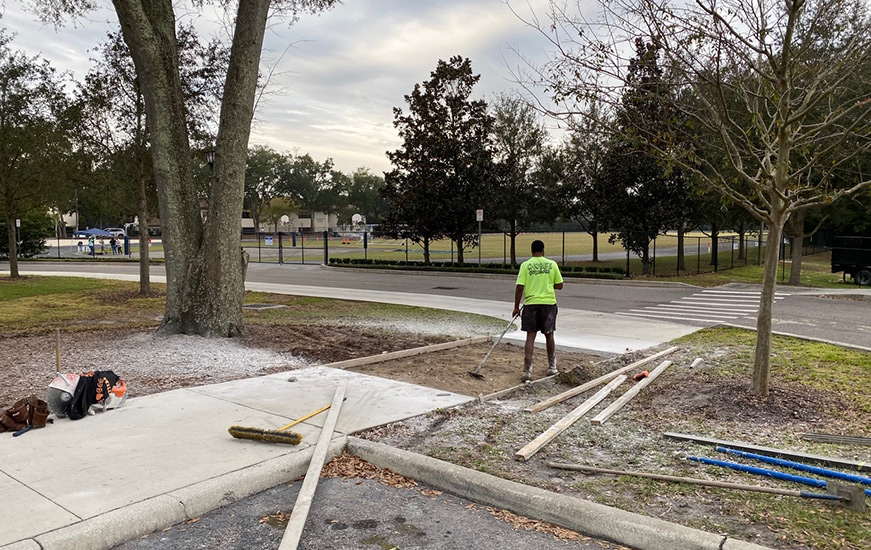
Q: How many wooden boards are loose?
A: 4